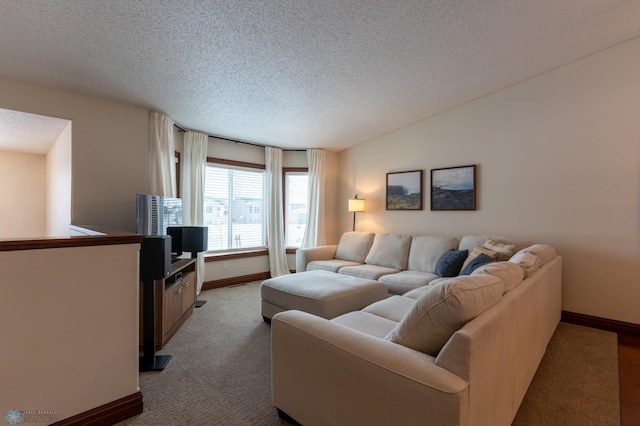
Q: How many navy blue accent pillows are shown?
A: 2